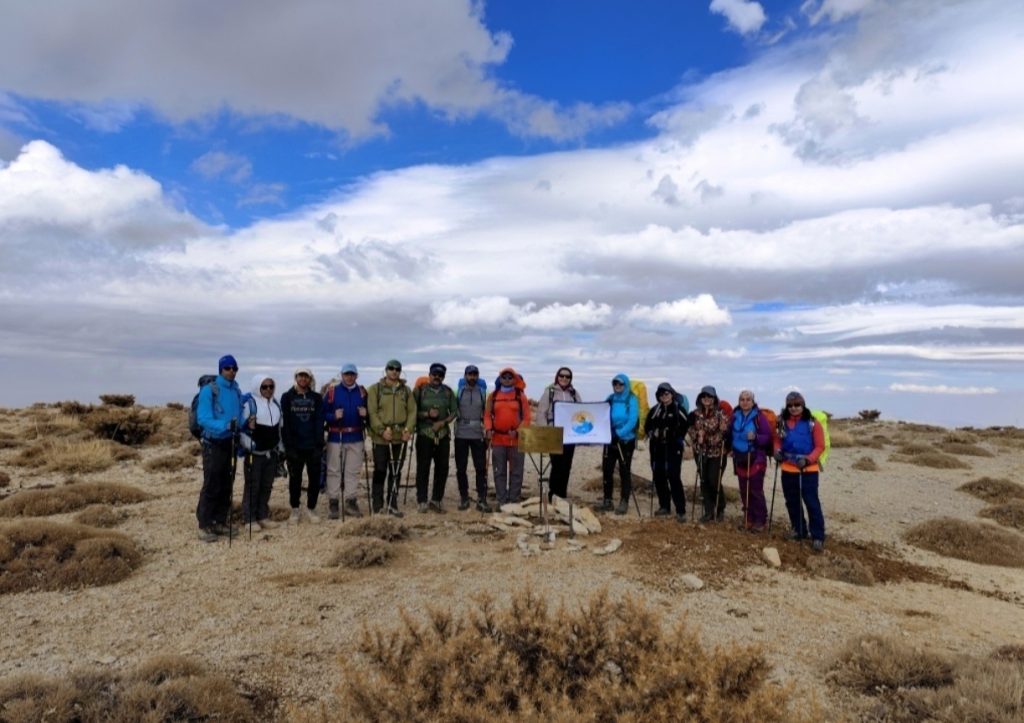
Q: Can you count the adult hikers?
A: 14